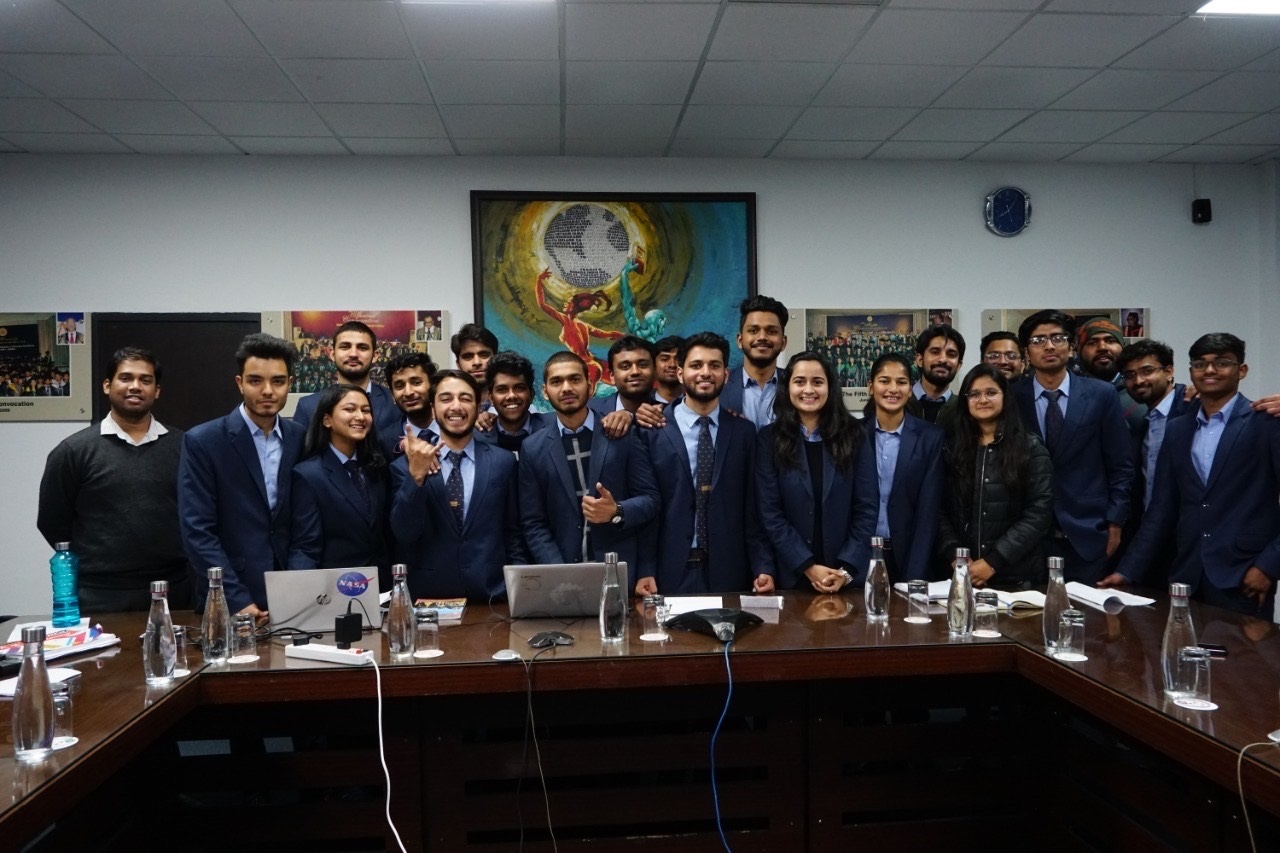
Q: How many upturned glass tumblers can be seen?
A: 9